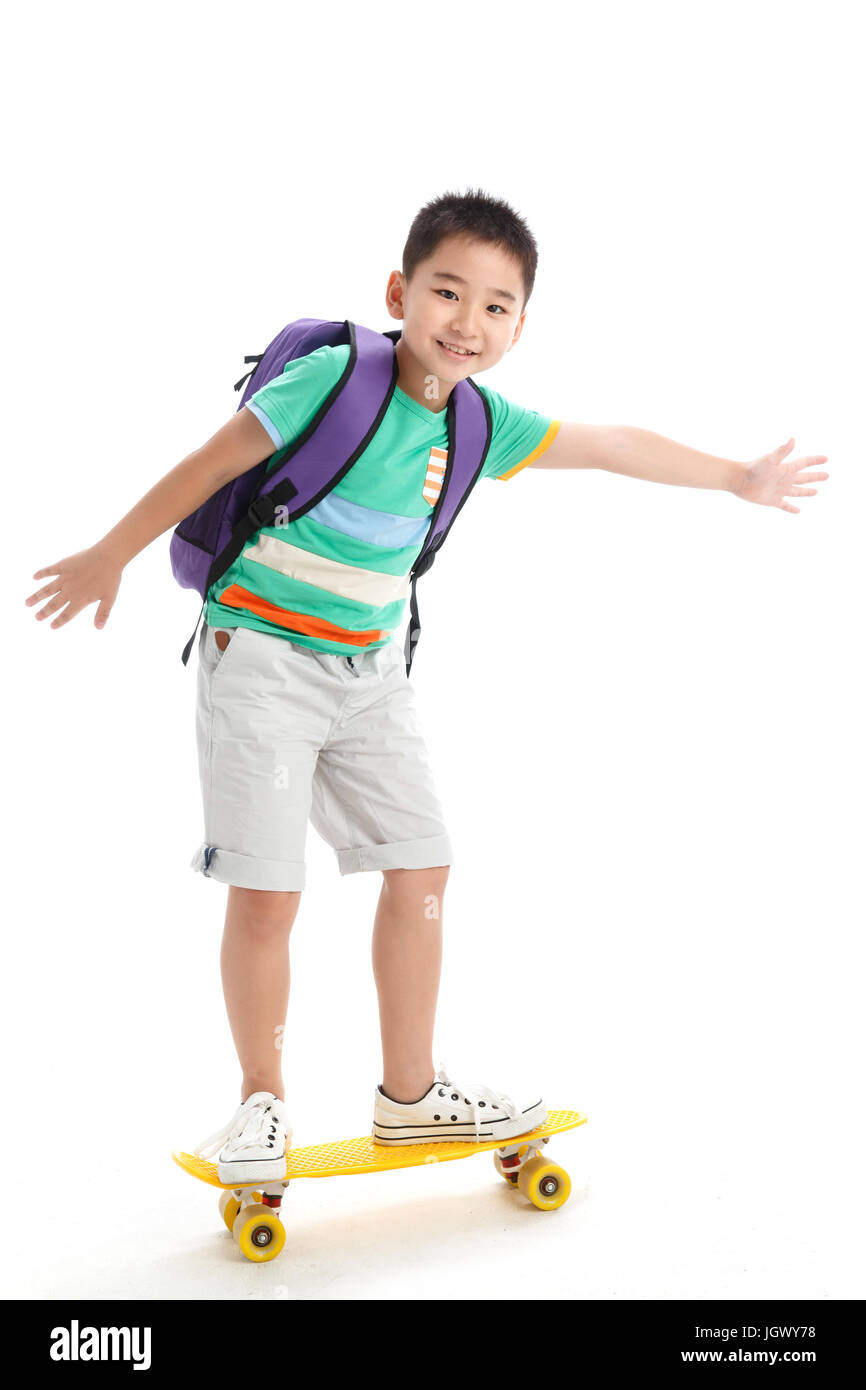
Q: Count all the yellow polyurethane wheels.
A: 4